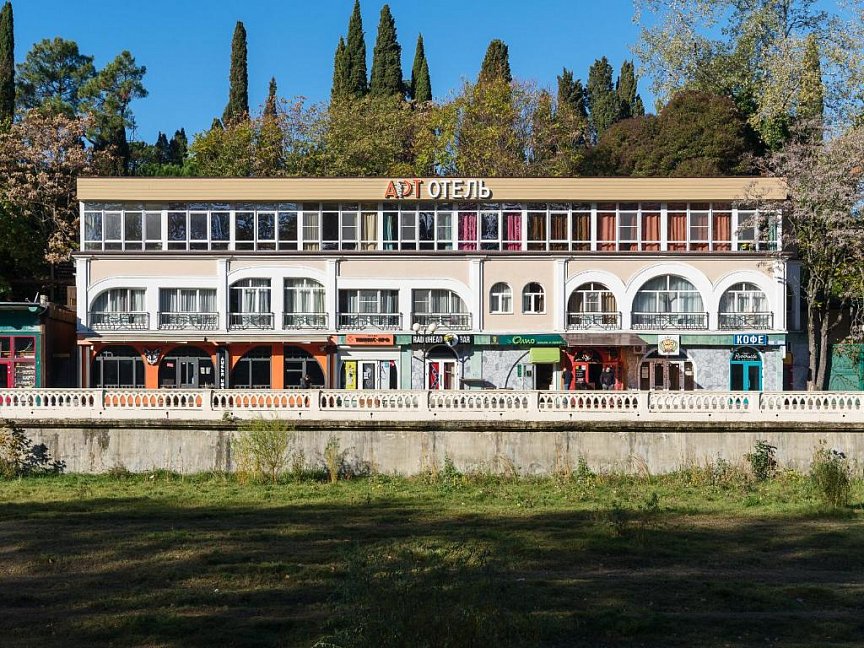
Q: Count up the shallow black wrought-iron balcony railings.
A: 9